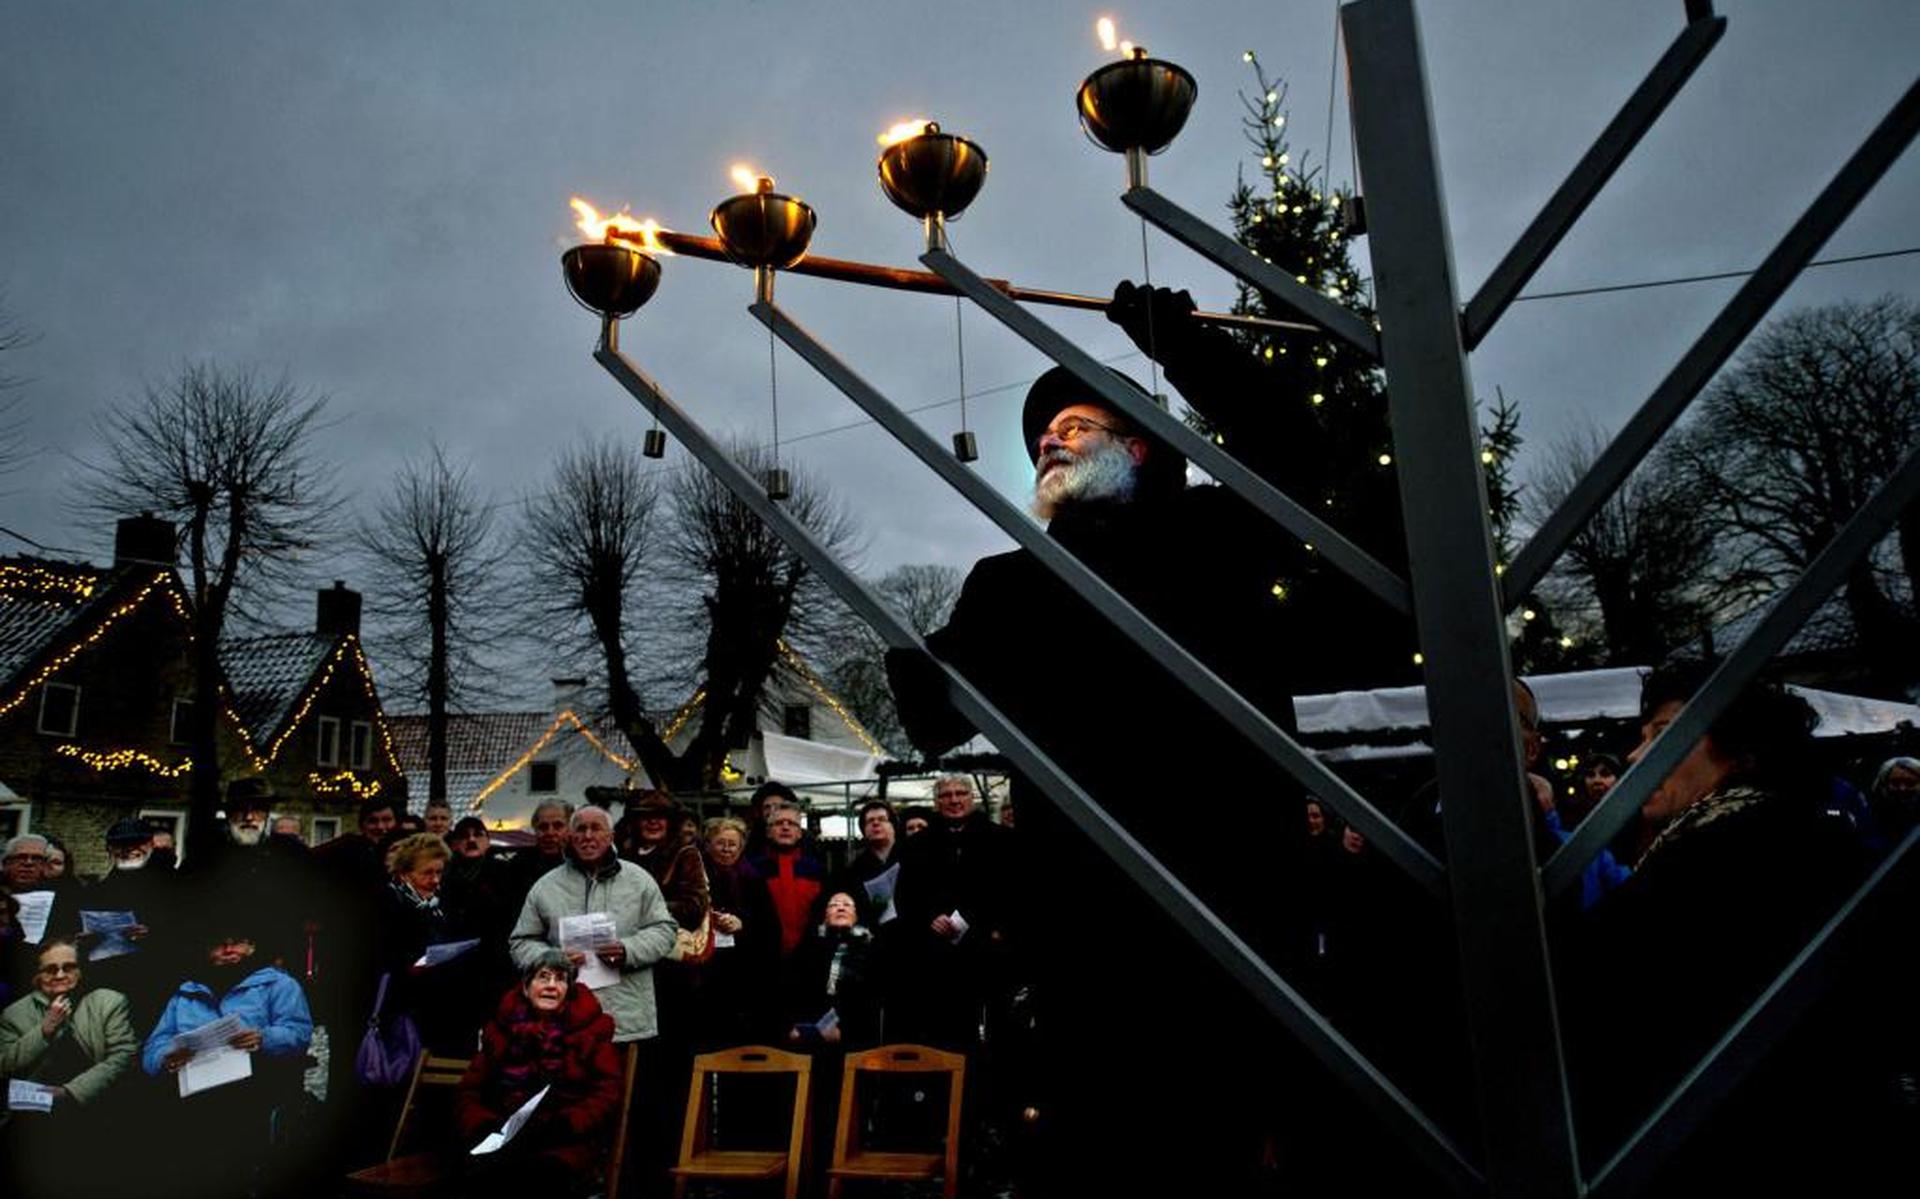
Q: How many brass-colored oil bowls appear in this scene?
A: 4